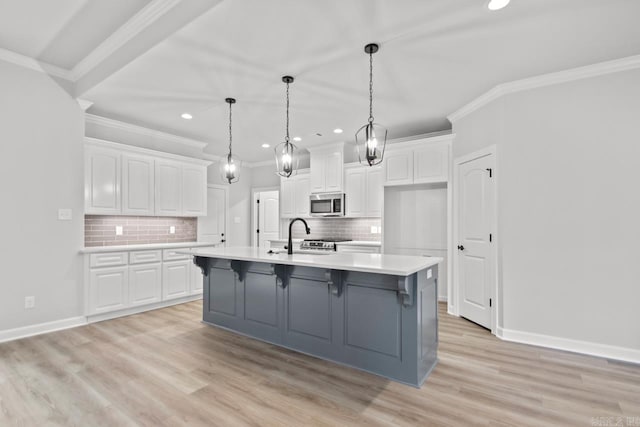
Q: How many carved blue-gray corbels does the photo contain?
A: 5